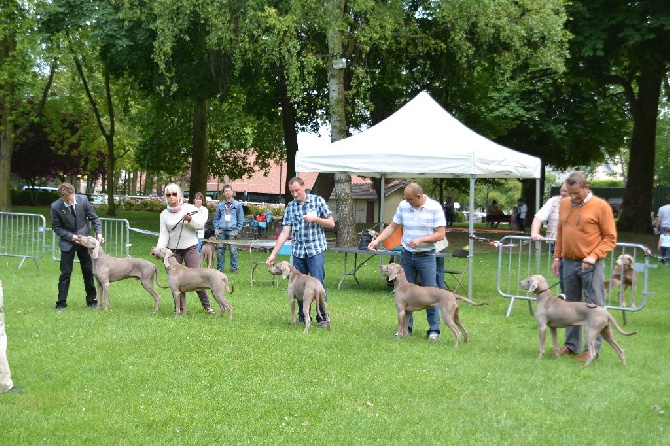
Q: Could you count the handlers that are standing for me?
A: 5